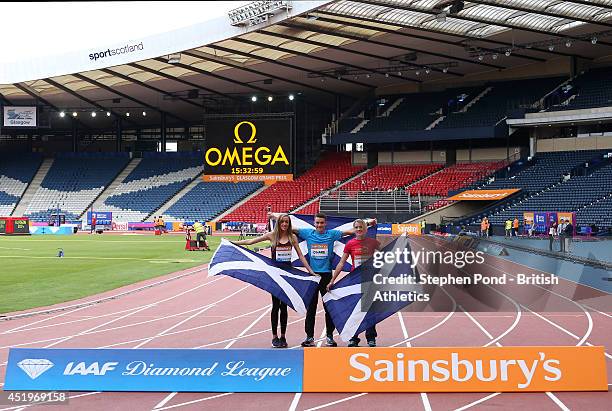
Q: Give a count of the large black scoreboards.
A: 1